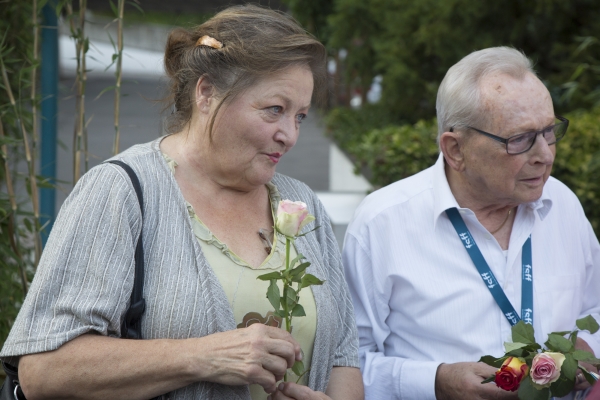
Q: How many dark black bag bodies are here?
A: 1